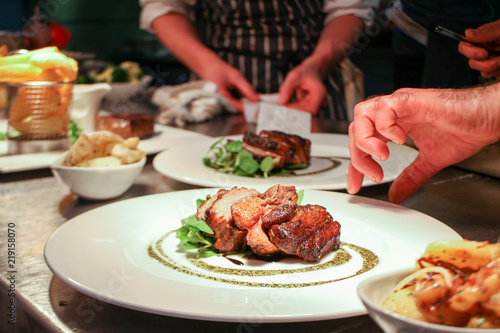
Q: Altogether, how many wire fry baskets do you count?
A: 1